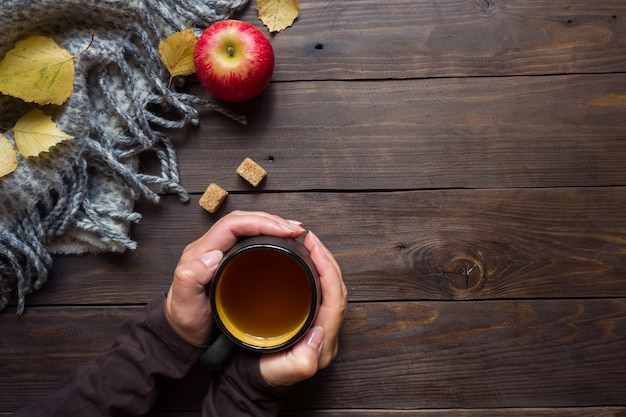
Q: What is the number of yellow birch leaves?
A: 5